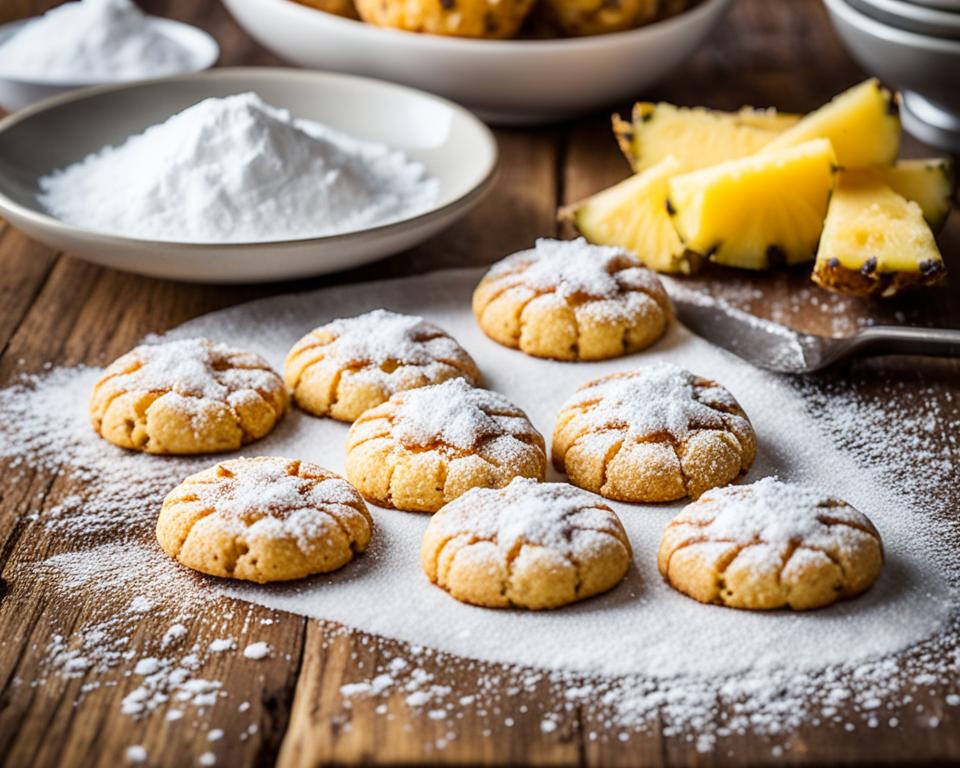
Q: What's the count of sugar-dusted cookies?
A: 8